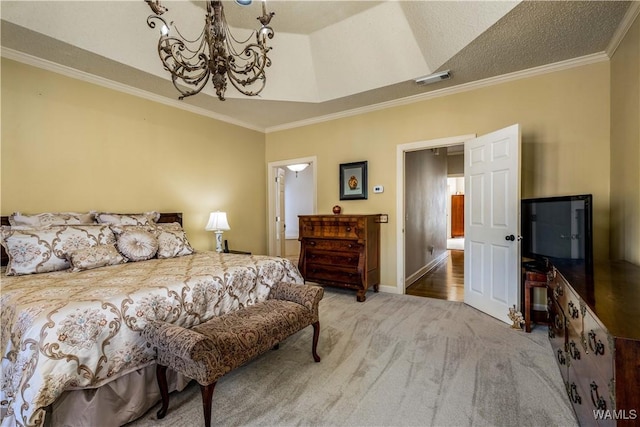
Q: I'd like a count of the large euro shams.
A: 2